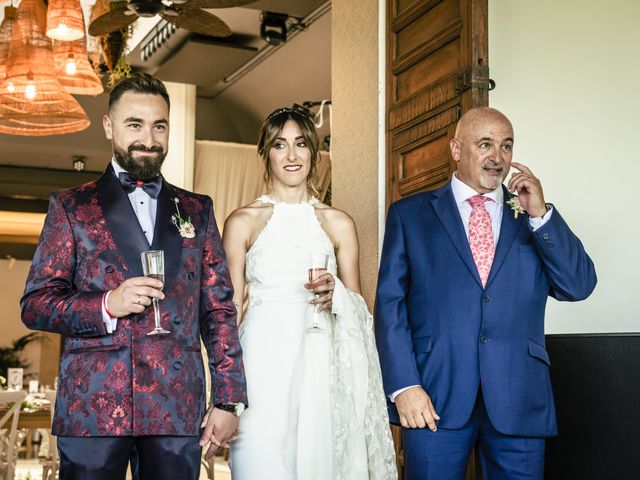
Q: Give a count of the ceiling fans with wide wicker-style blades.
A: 1